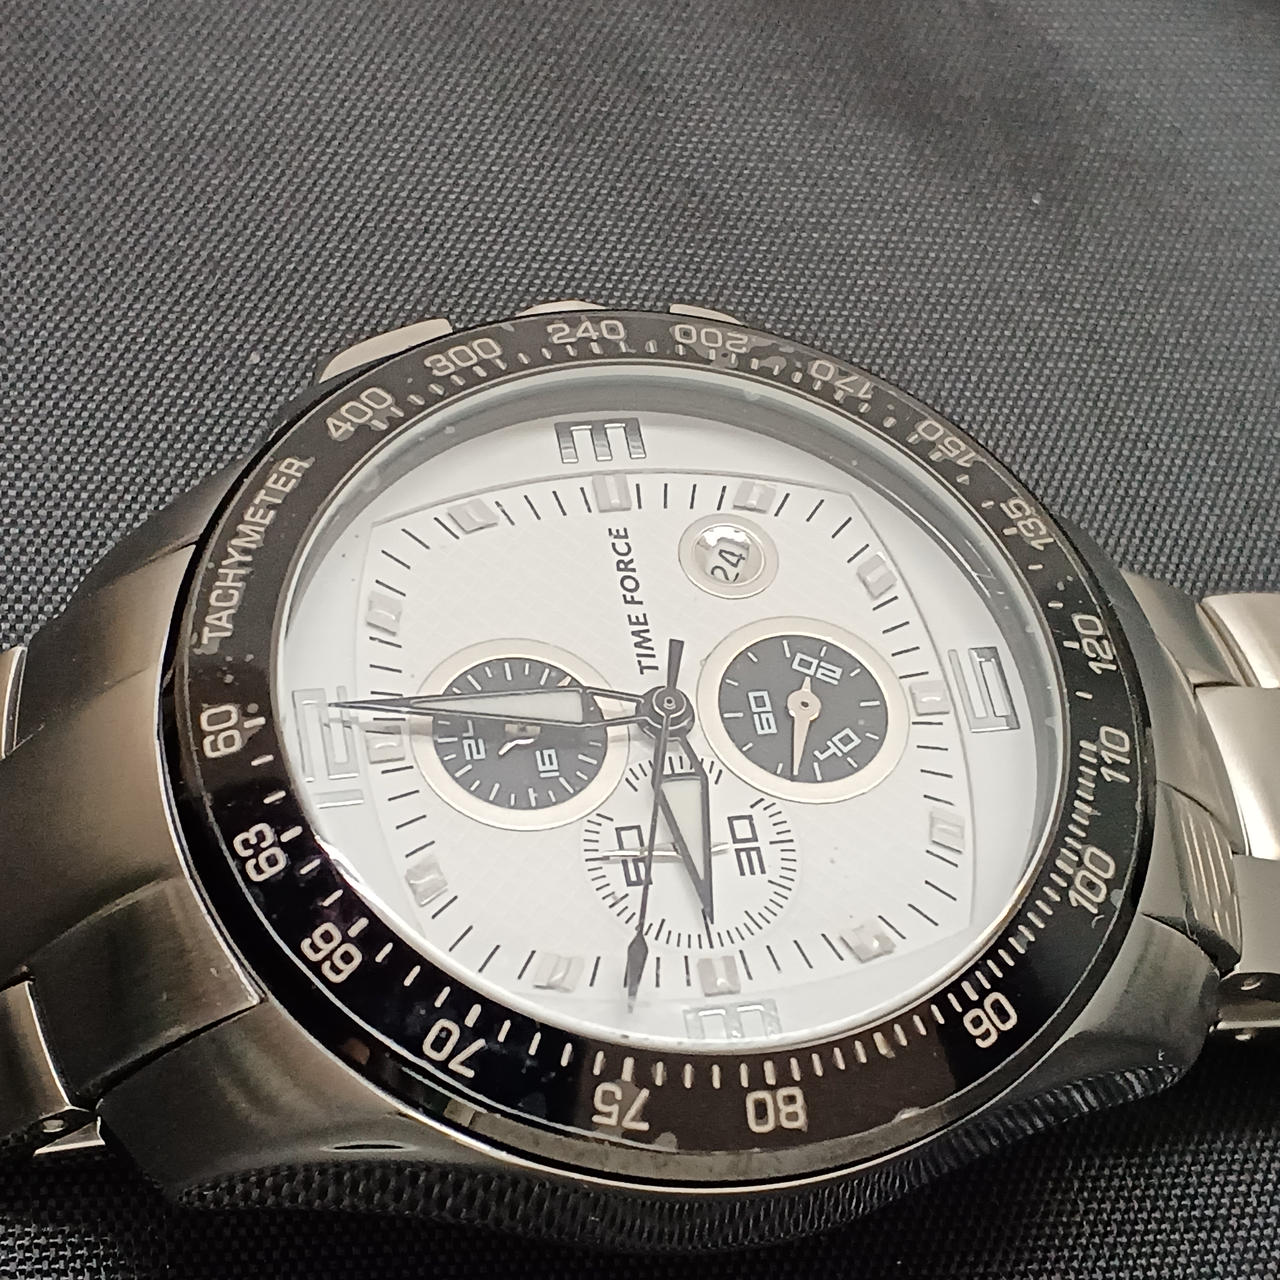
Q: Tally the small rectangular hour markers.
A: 12